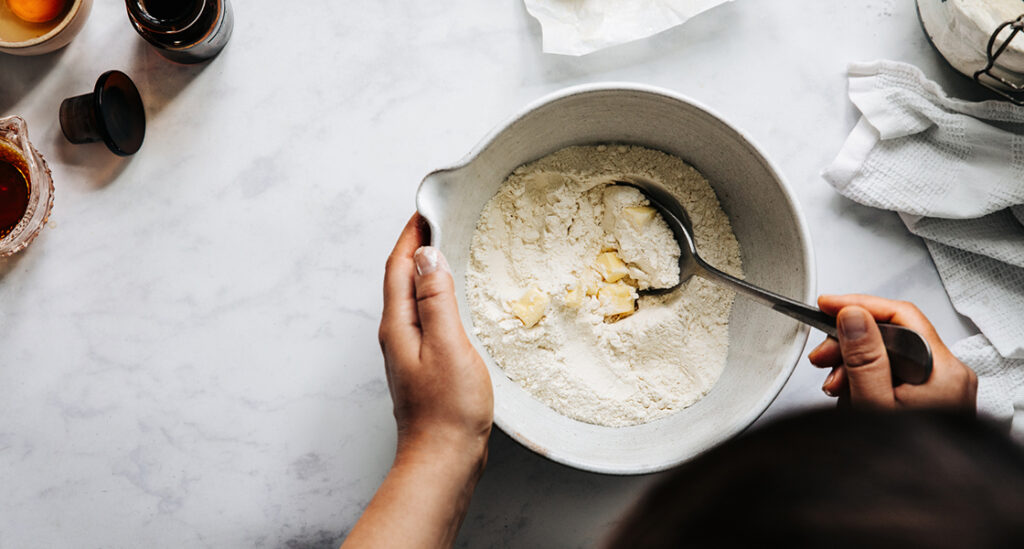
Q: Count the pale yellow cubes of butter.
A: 5